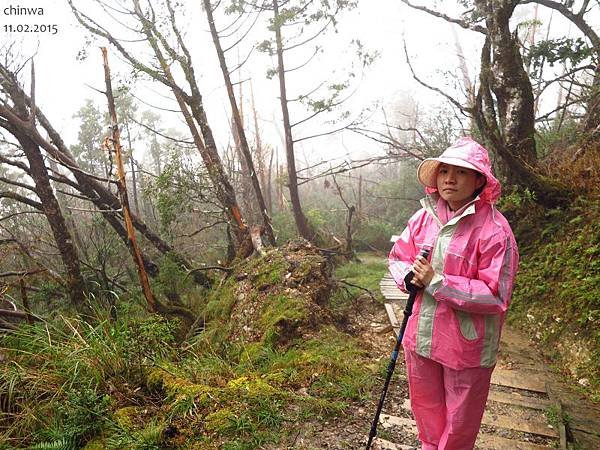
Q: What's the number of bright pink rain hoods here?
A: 1